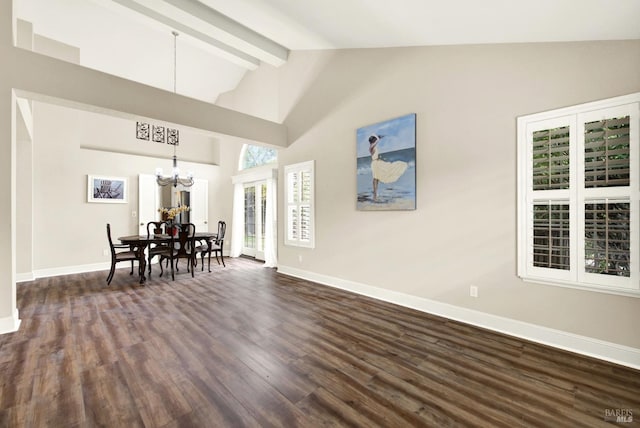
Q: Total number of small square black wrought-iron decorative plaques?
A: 3